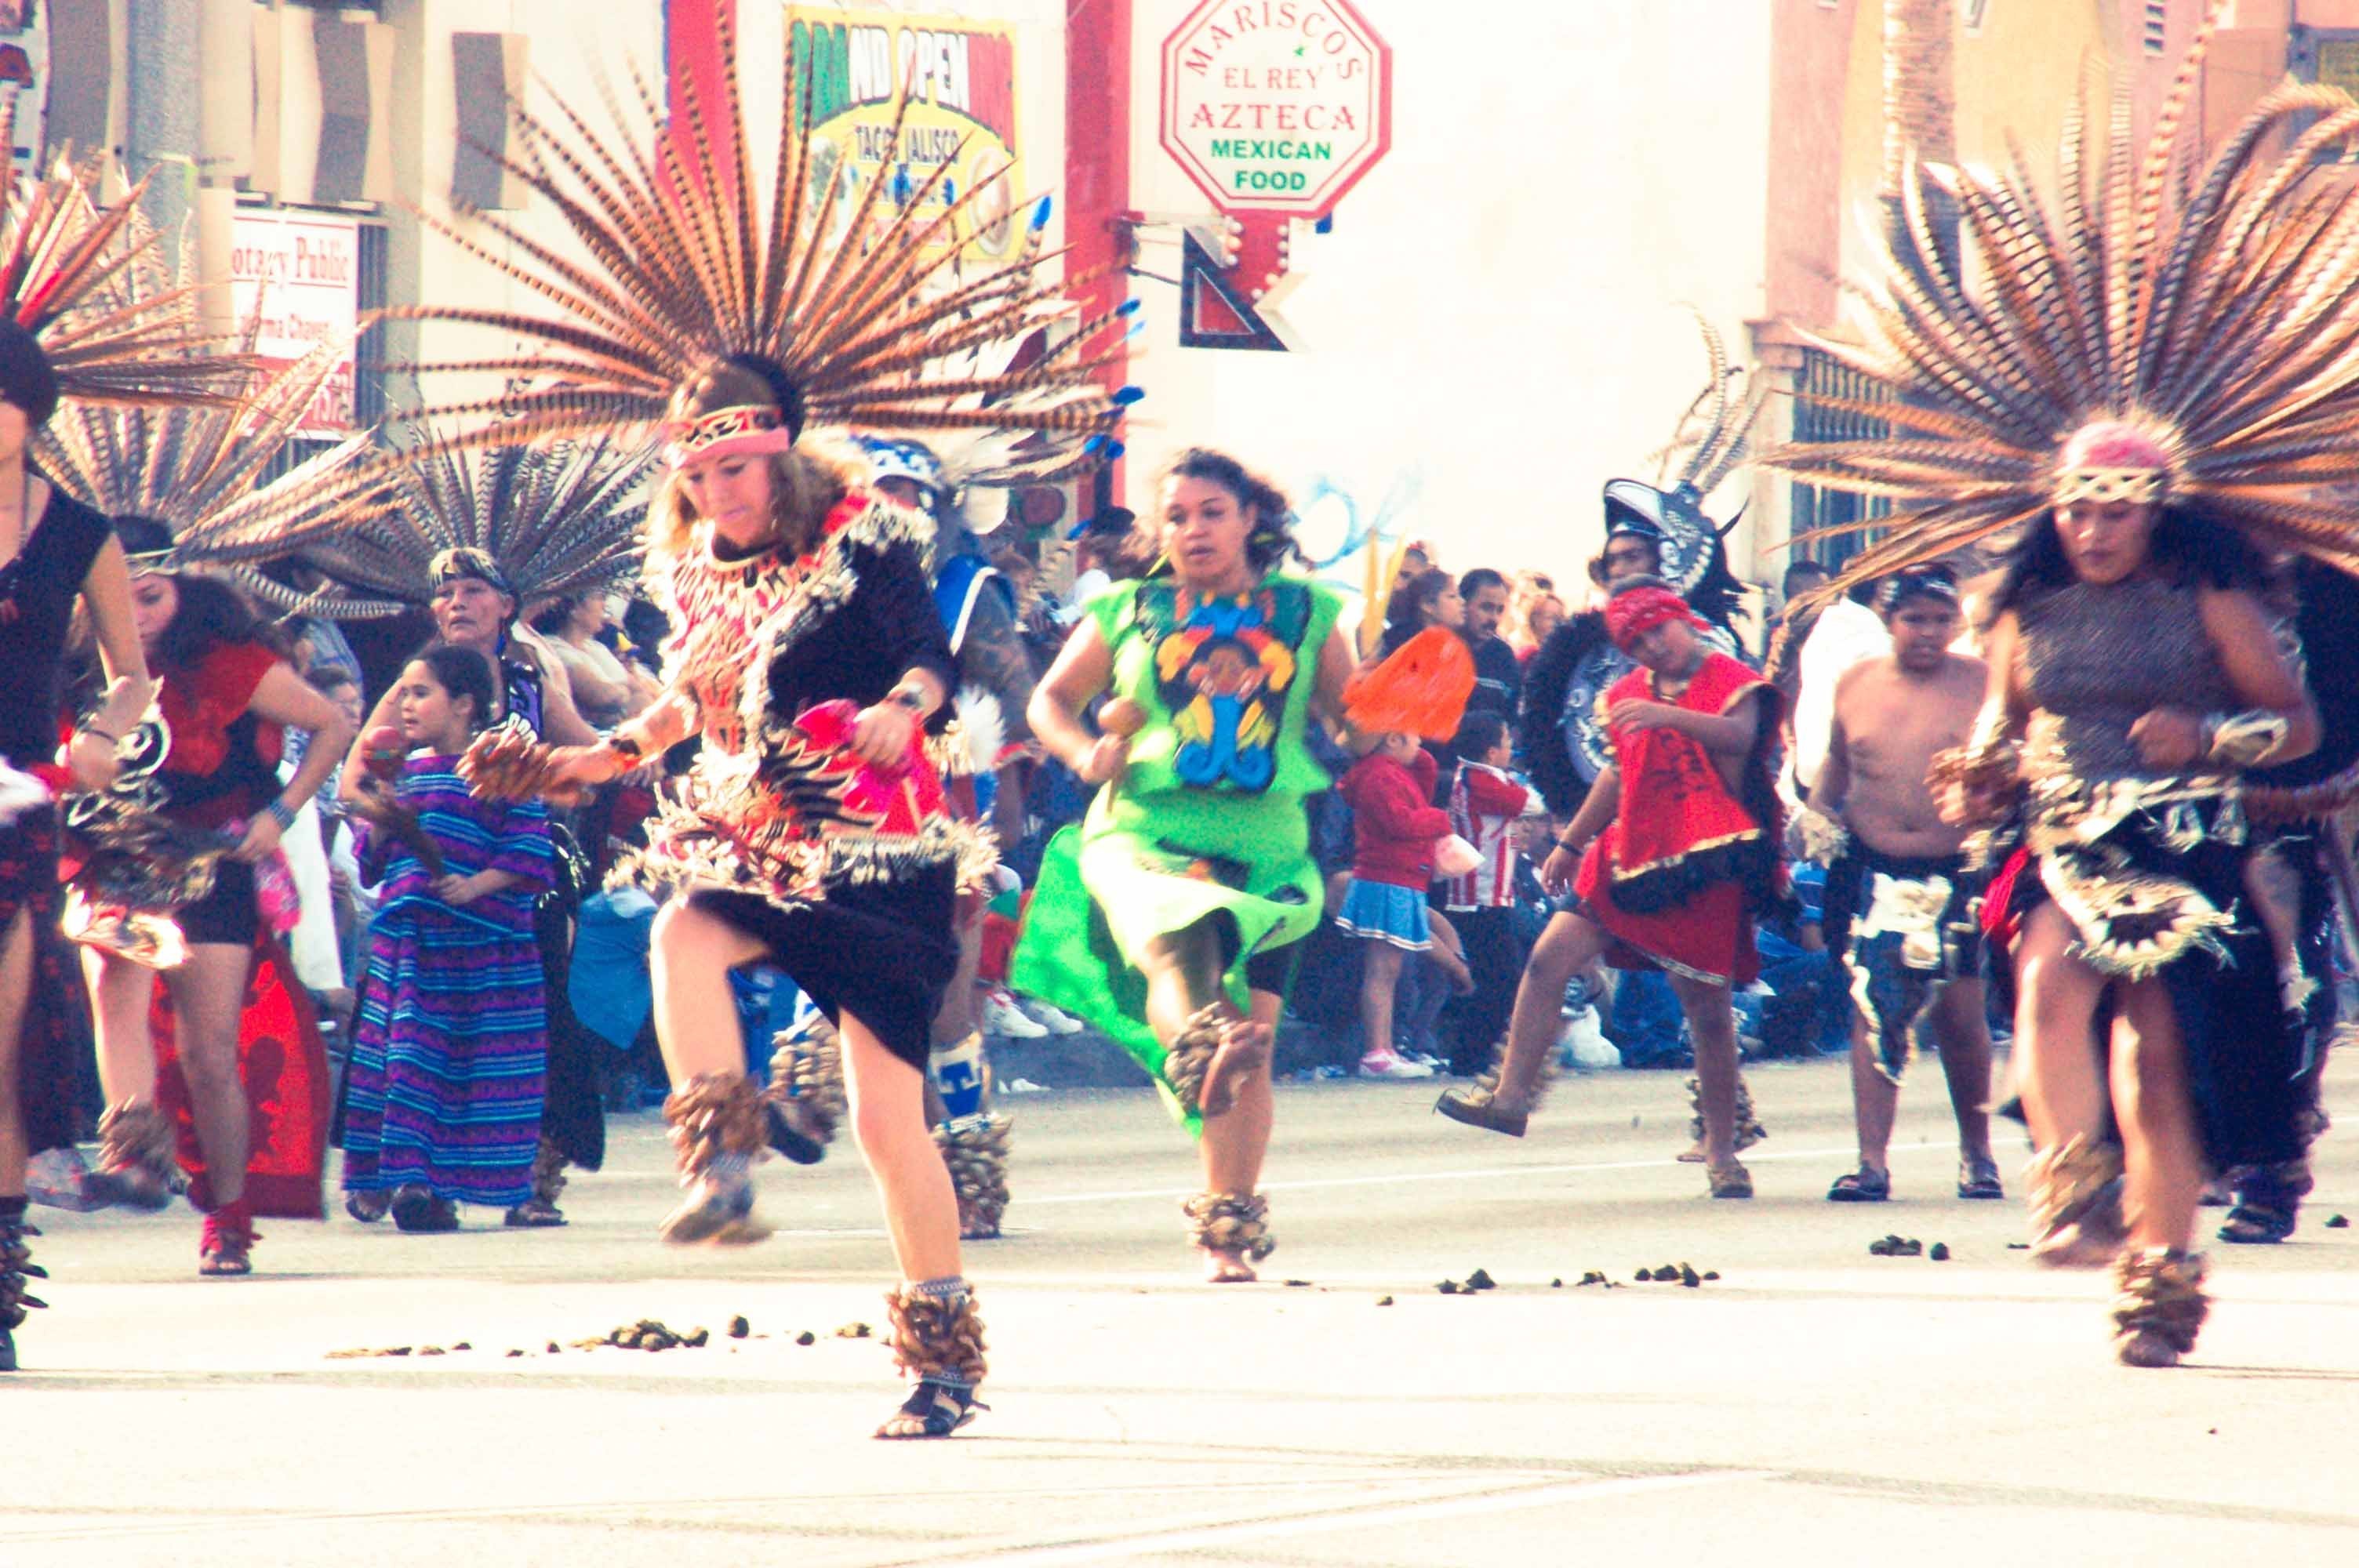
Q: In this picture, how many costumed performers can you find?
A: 12